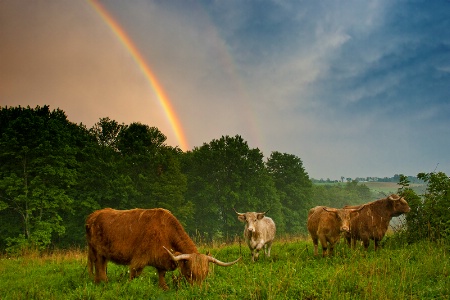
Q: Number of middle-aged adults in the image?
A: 0